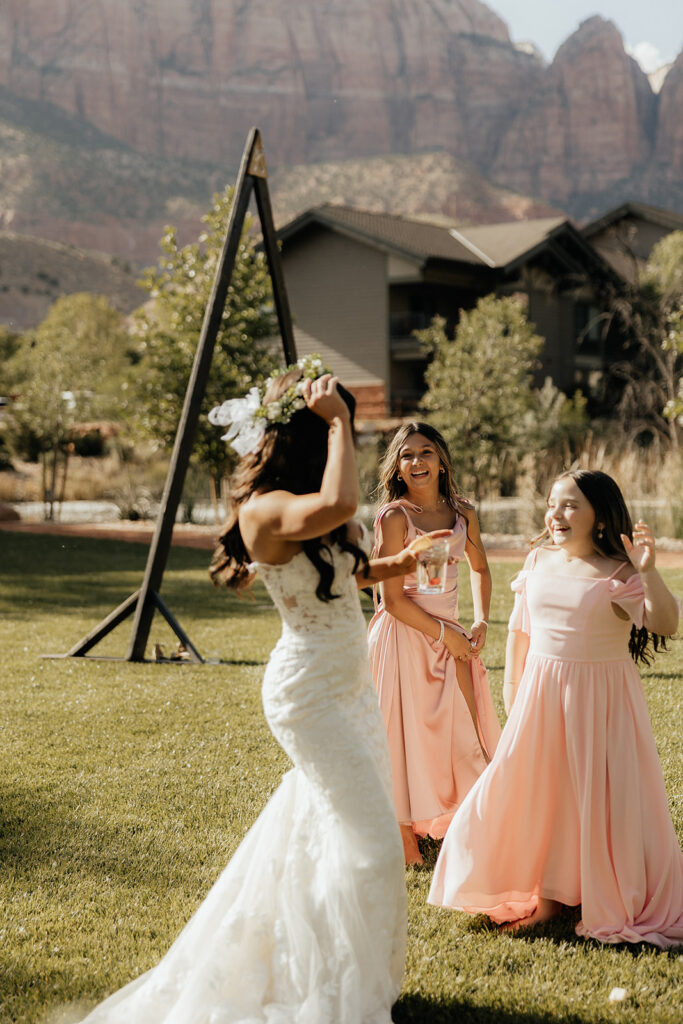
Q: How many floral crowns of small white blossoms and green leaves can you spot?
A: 1